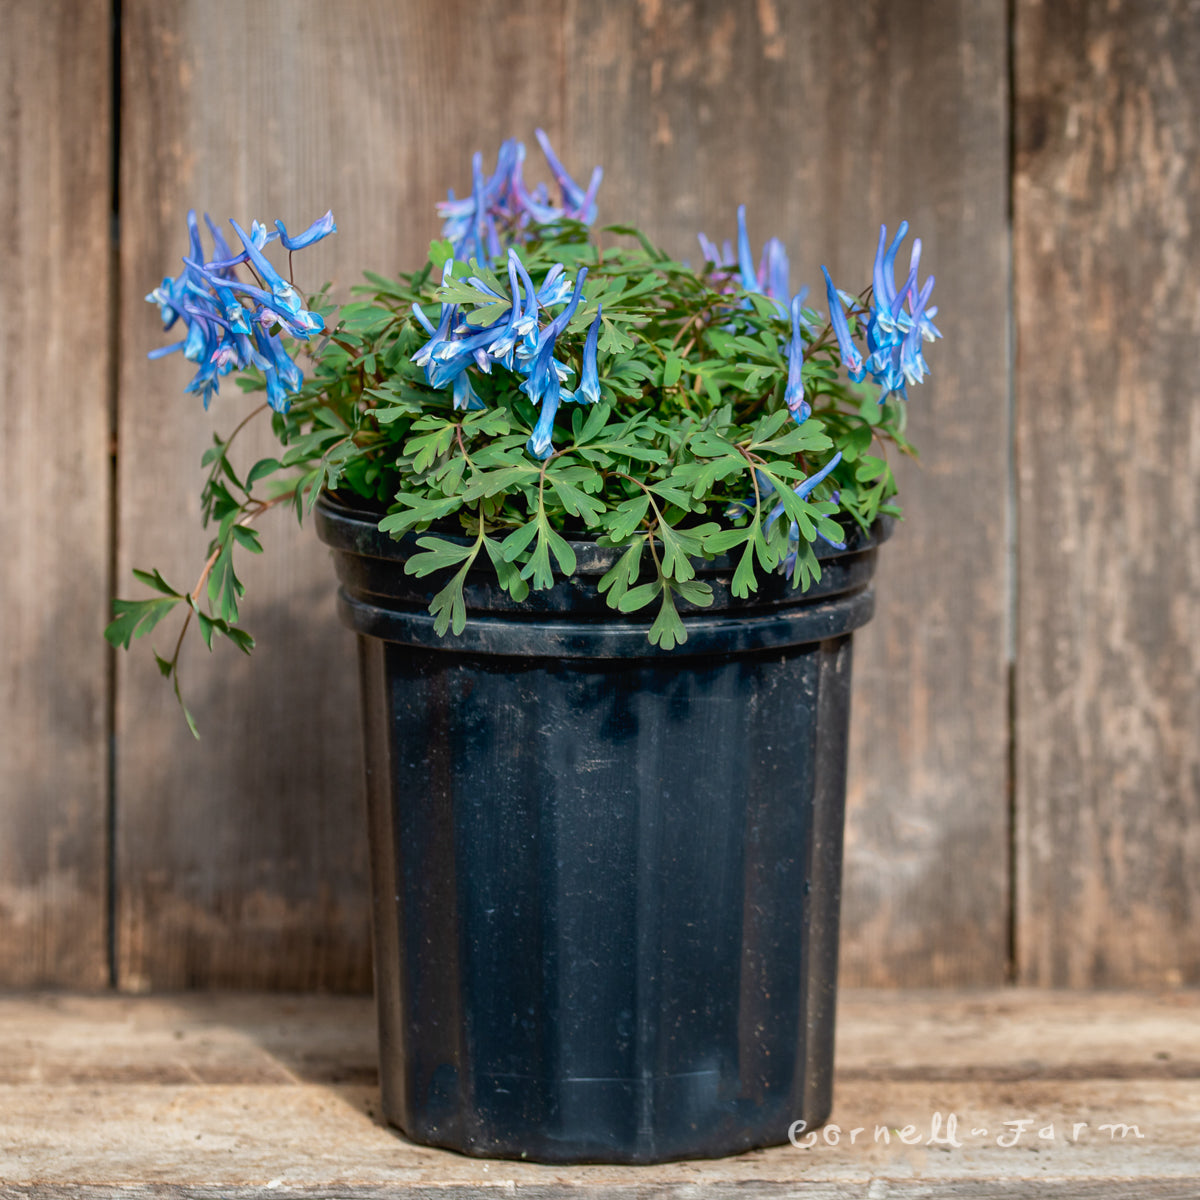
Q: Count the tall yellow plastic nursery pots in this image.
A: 0